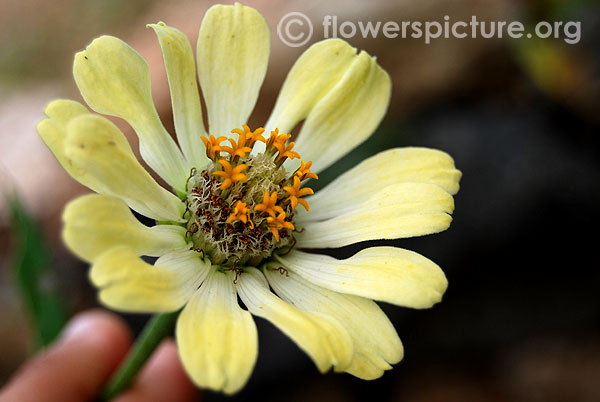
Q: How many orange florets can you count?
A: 11